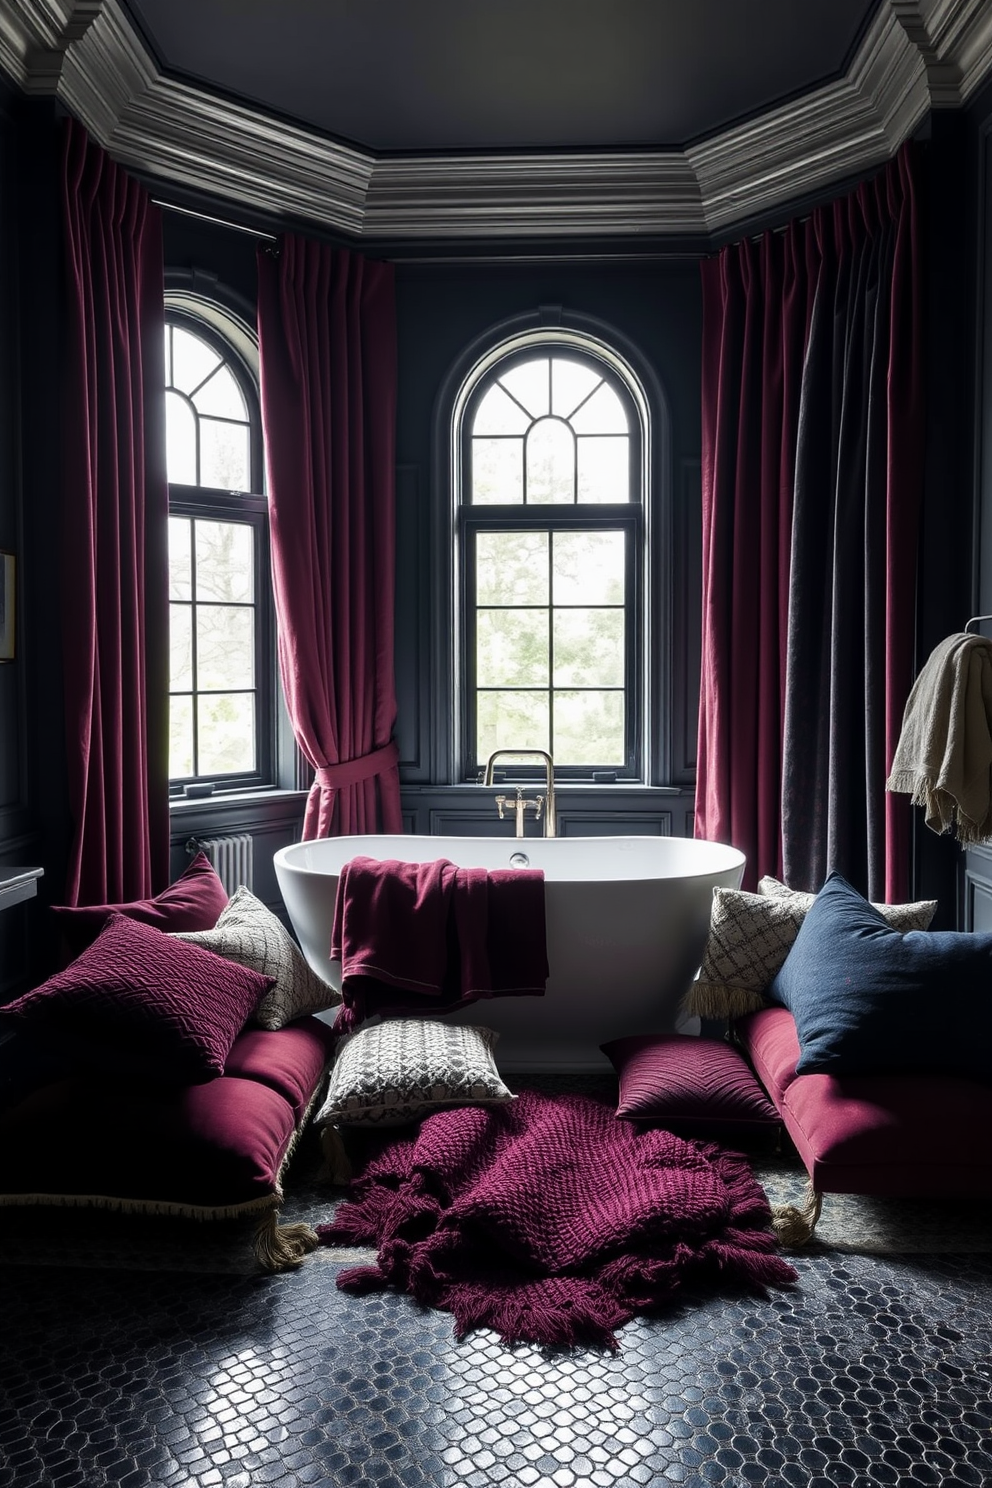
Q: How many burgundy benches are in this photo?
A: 2